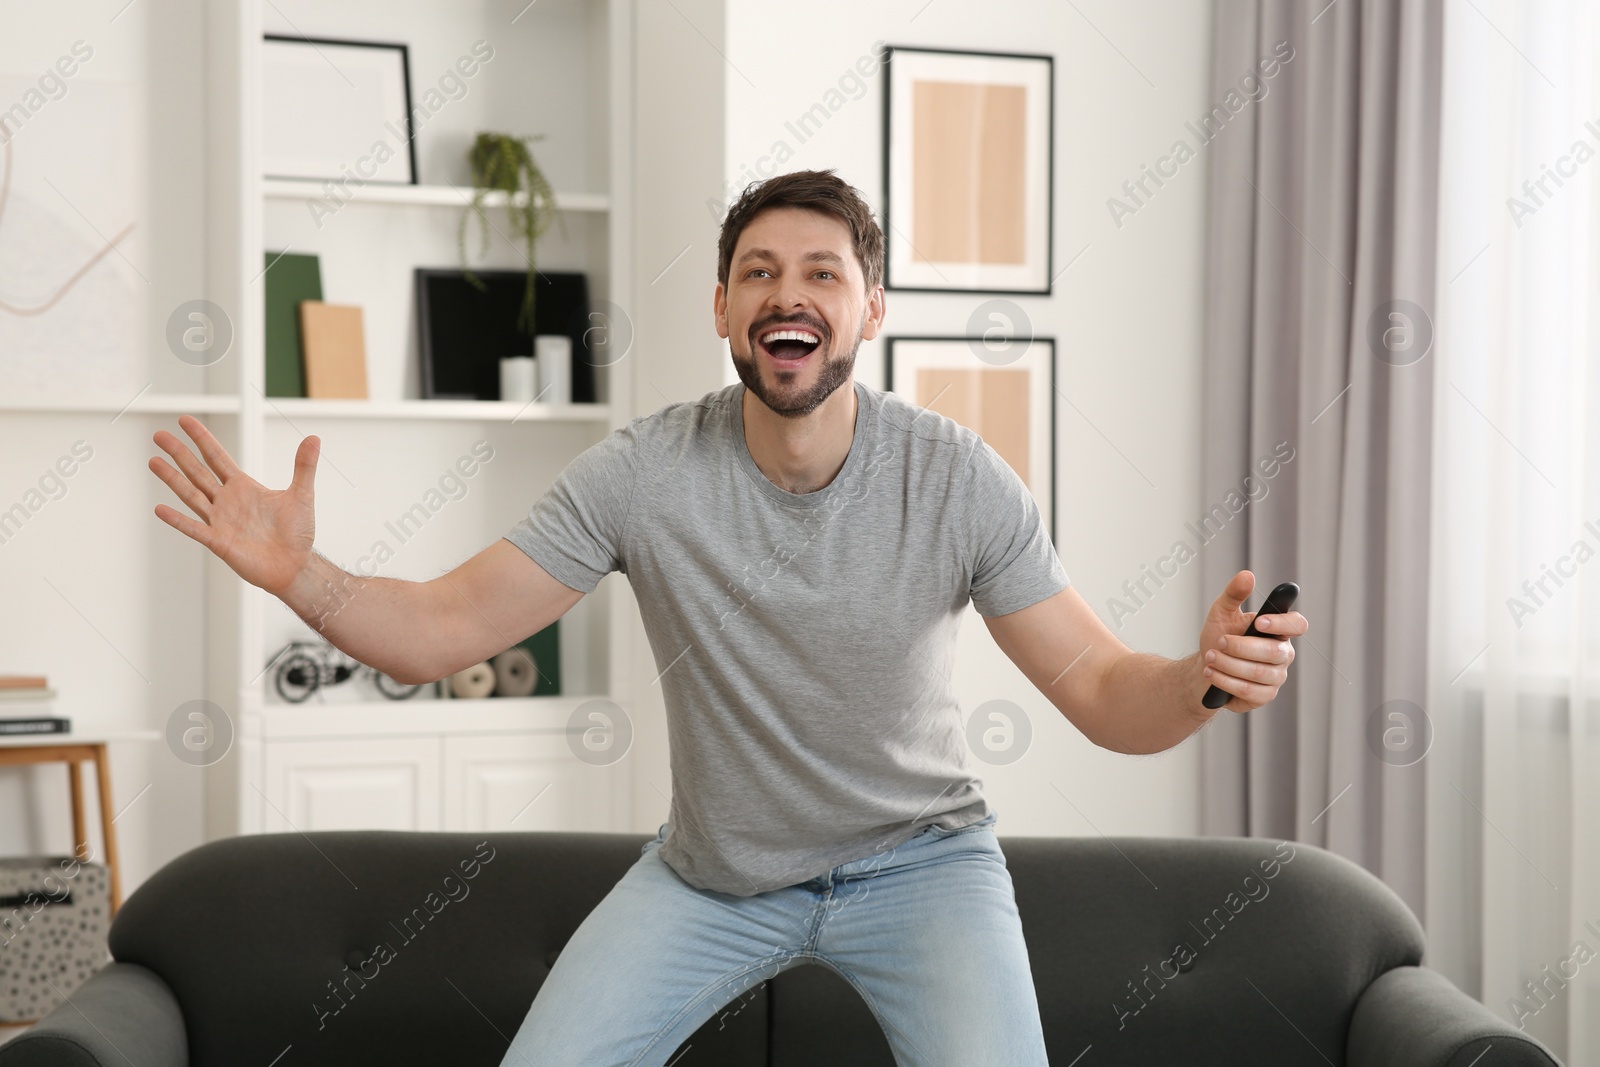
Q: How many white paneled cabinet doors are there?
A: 2